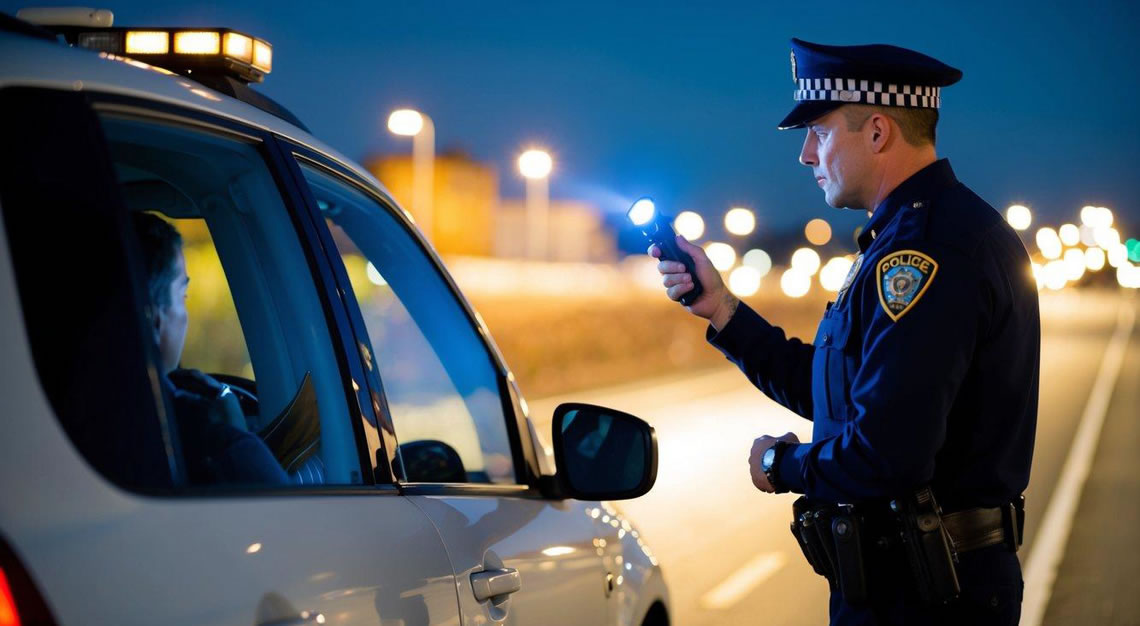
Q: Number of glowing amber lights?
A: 4